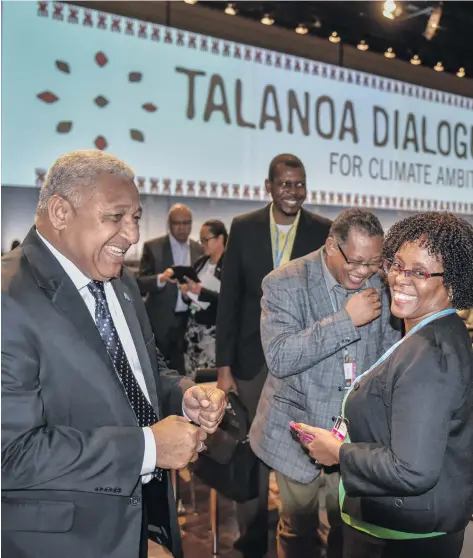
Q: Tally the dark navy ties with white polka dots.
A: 1